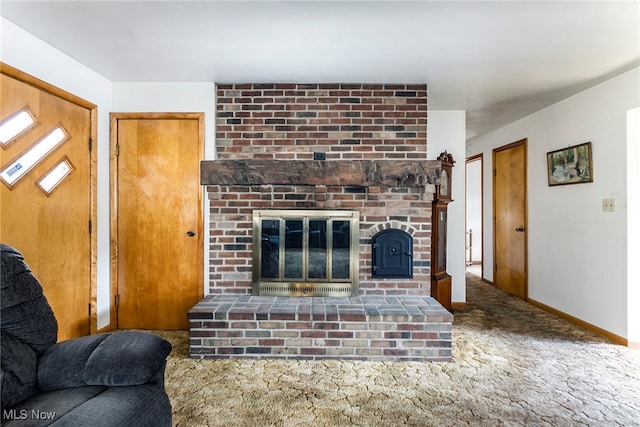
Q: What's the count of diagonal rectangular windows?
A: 3